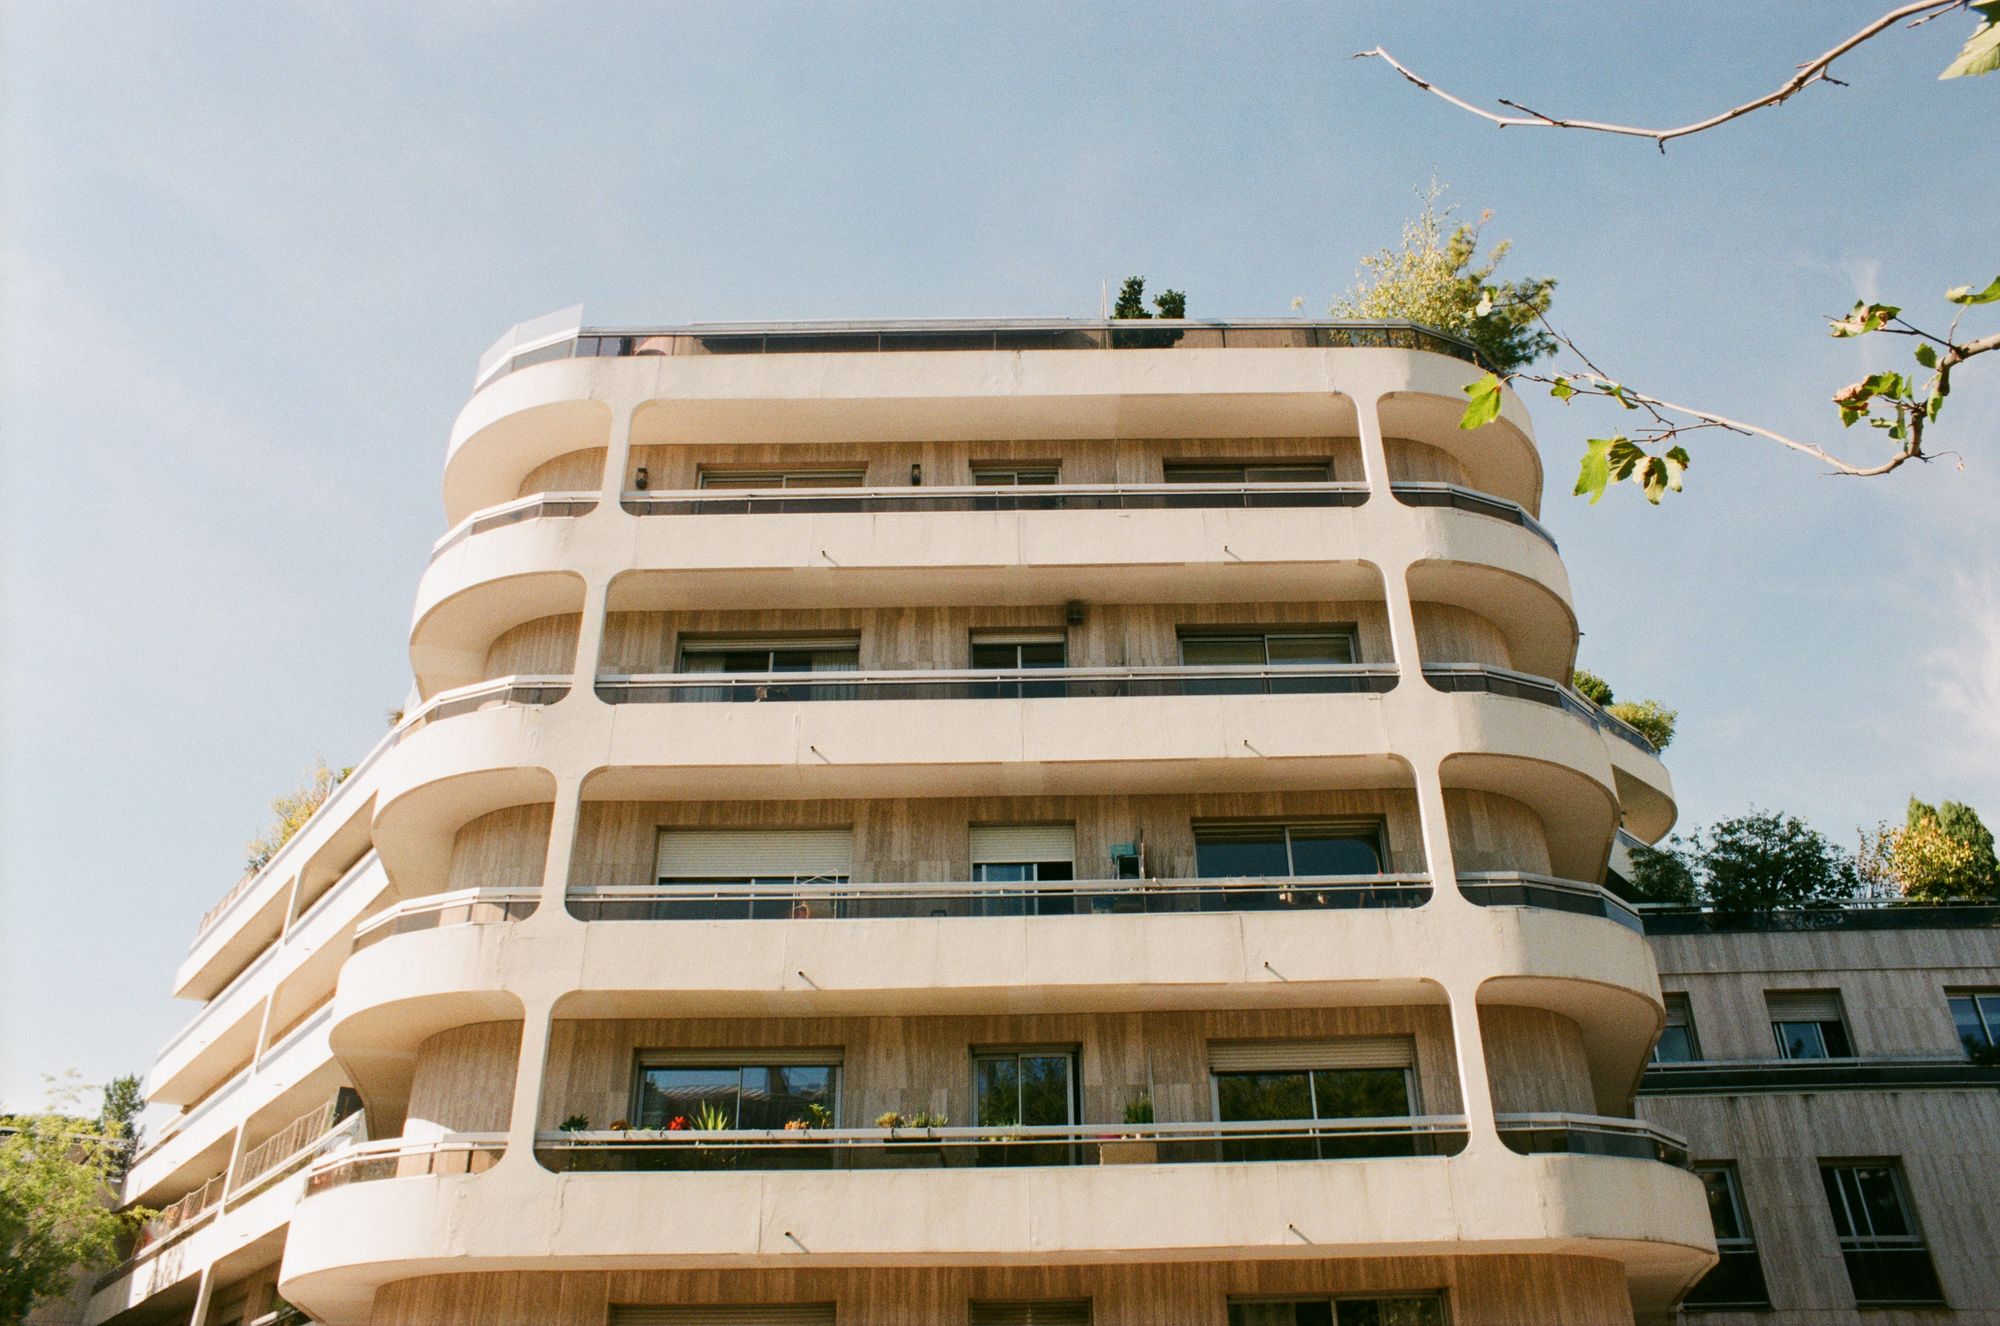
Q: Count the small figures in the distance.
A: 0